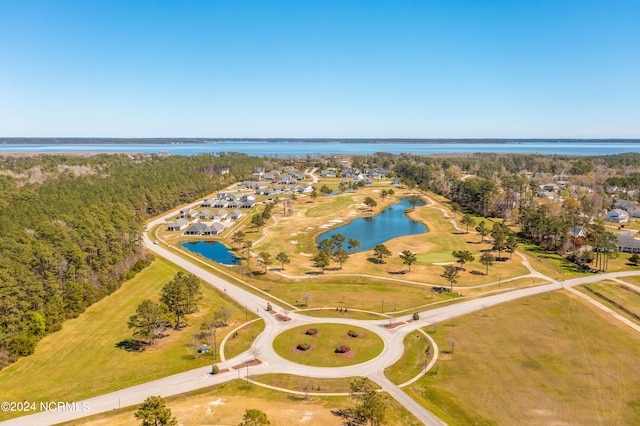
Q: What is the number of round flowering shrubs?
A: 4